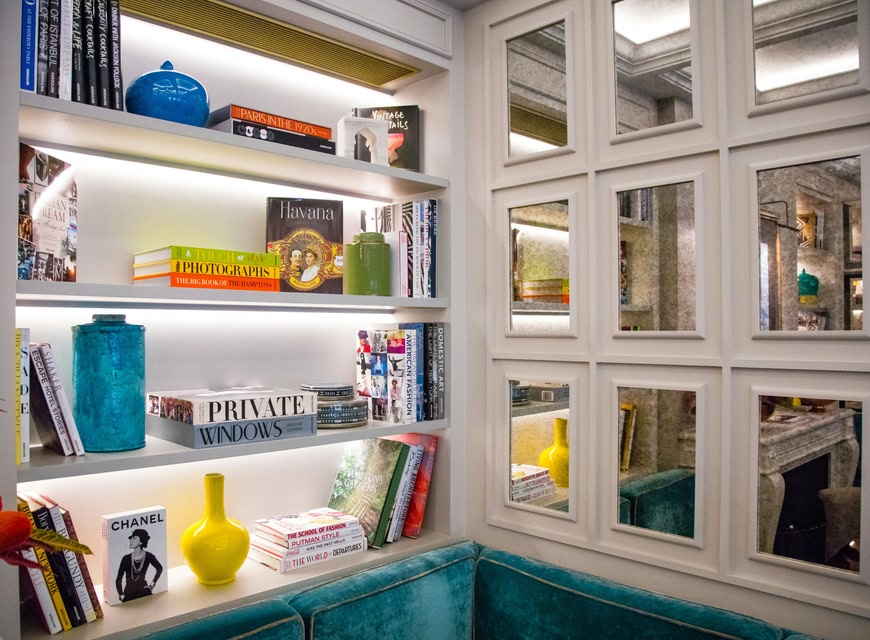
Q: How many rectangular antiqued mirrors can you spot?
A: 9